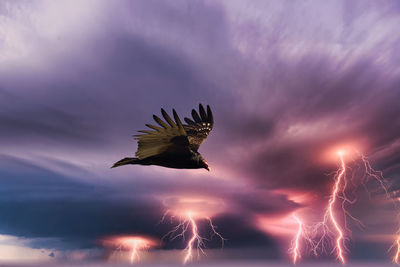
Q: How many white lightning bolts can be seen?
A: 5